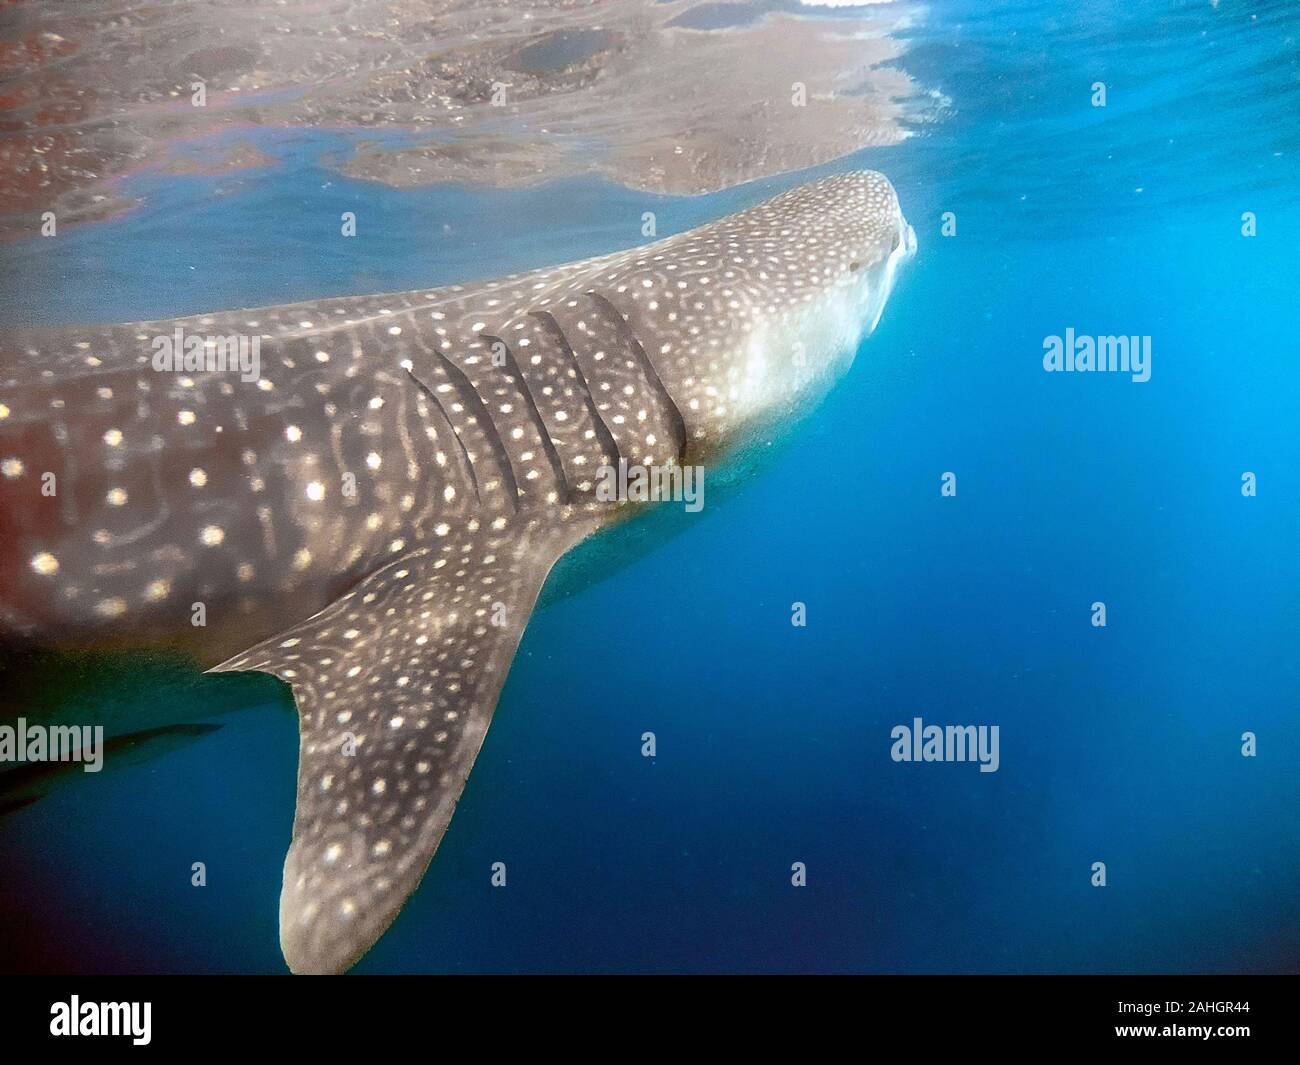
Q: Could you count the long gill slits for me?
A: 5